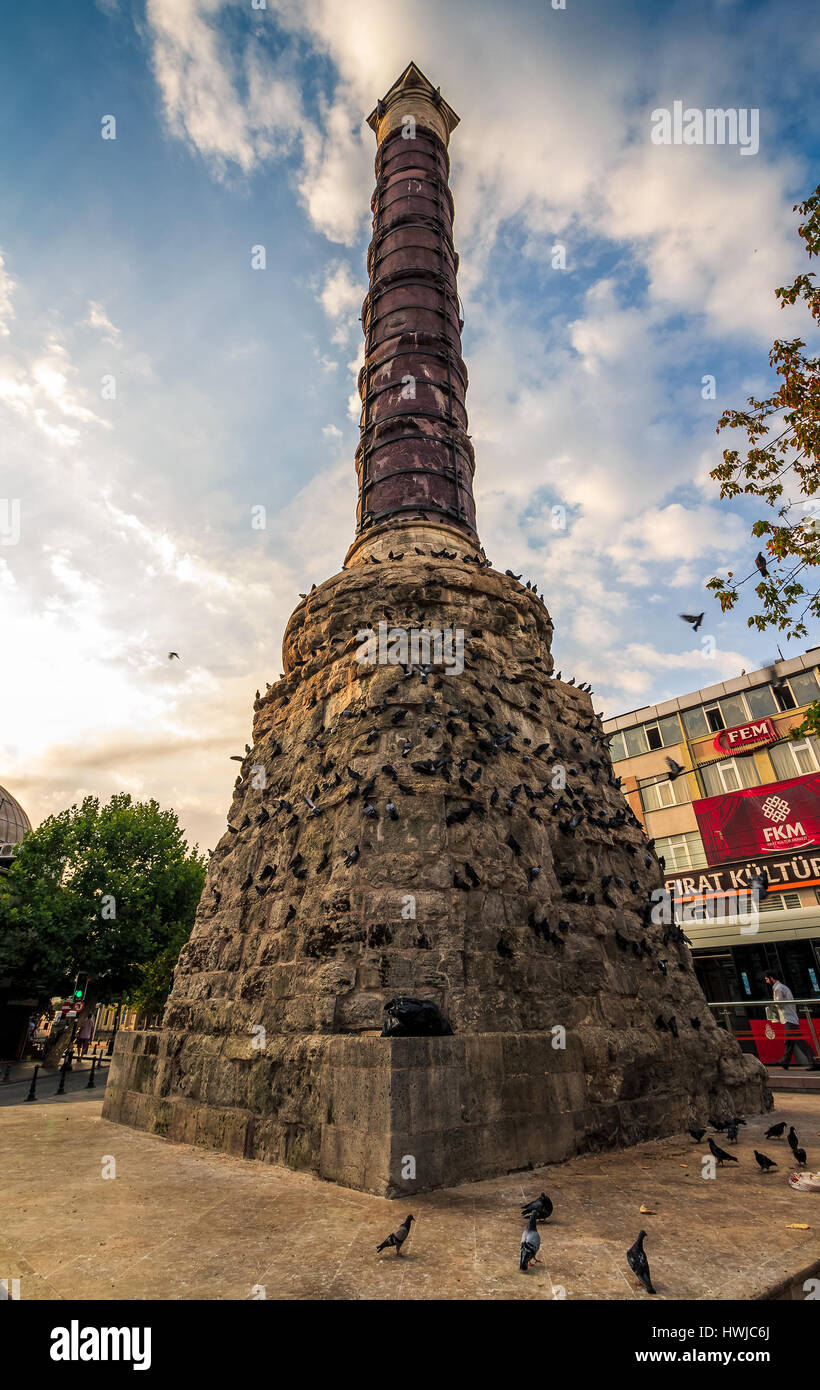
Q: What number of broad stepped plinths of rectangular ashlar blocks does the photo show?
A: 1